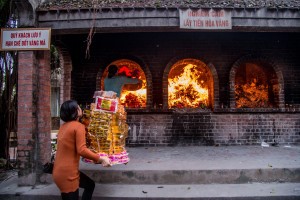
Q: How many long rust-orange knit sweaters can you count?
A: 1